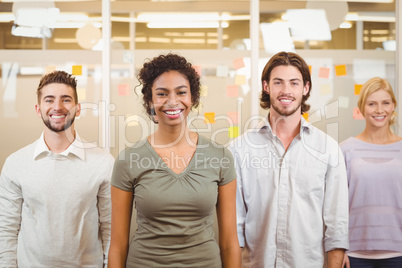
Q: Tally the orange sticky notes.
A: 6